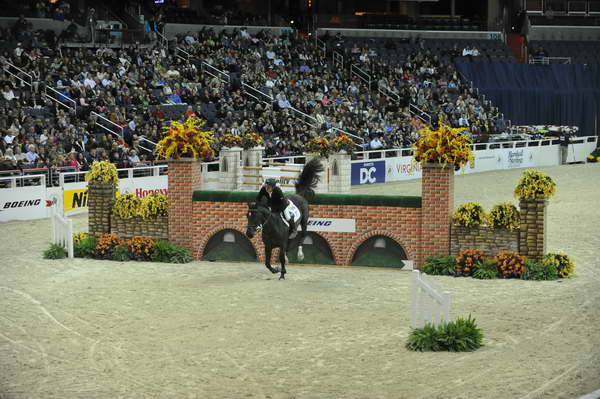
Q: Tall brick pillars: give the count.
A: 2